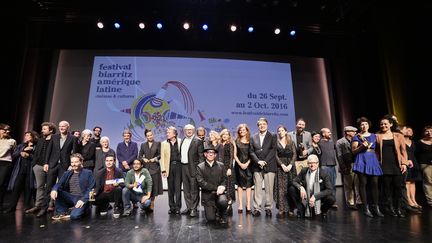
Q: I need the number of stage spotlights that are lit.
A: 10